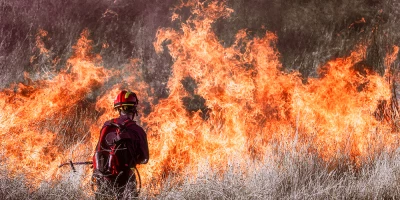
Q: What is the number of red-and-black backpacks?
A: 1